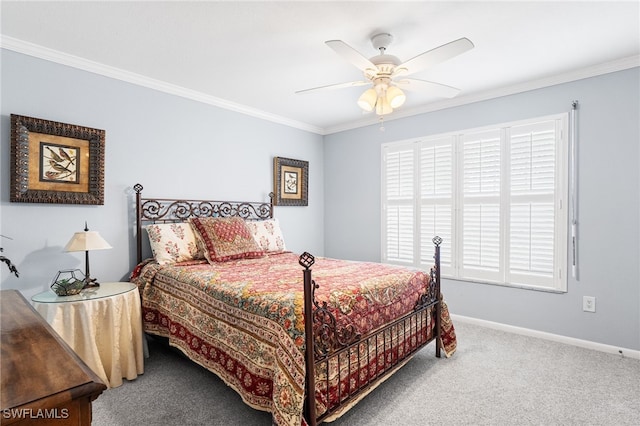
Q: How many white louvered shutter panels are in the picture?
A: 4